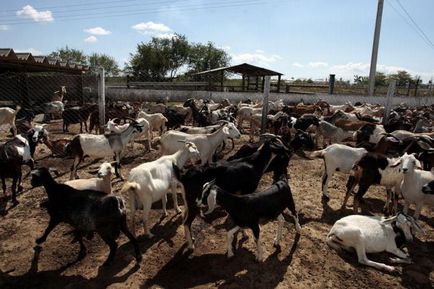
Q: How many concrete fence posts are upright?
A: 3